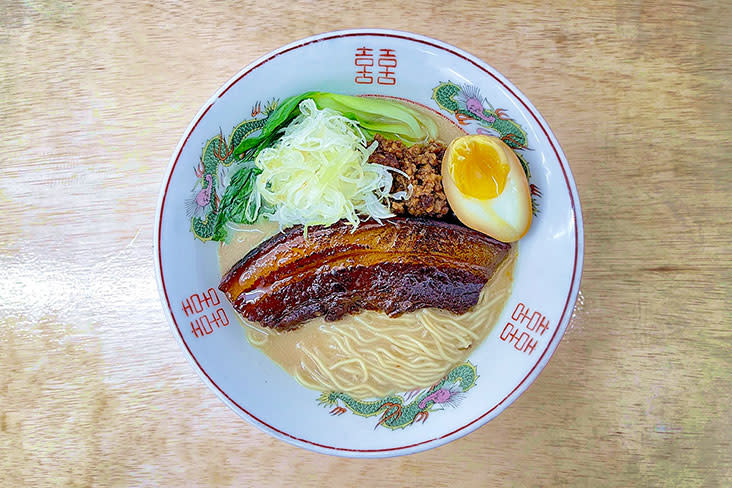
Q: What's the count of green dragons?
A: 3